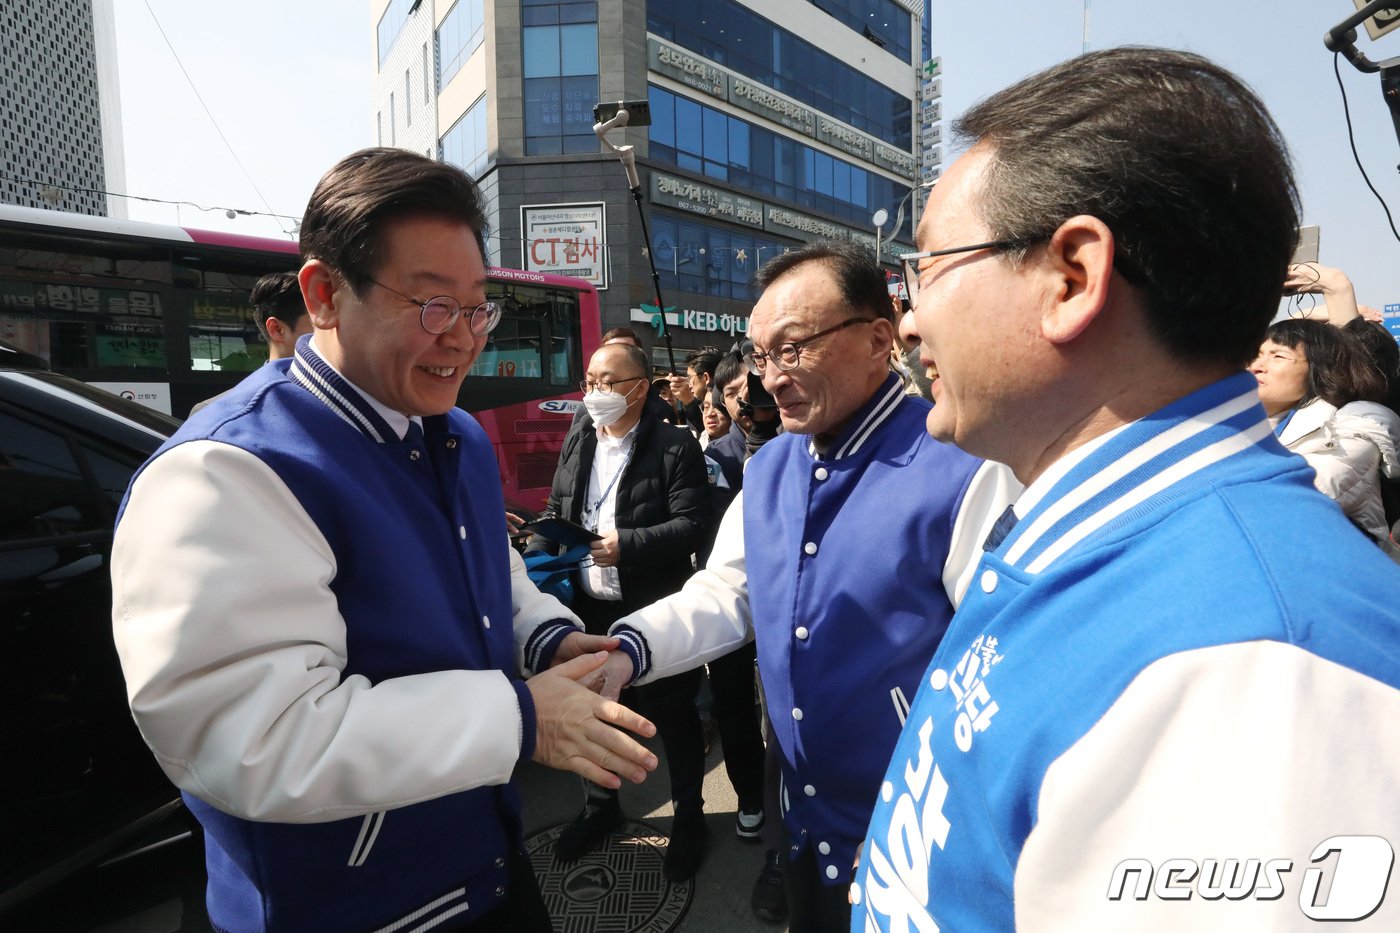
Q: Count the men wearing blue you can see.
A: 3